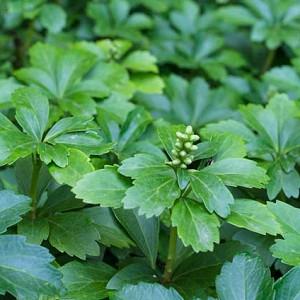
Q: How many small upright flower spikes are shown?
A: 1